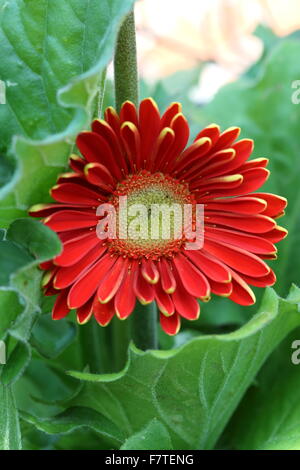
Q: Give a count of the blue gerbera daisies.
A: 0